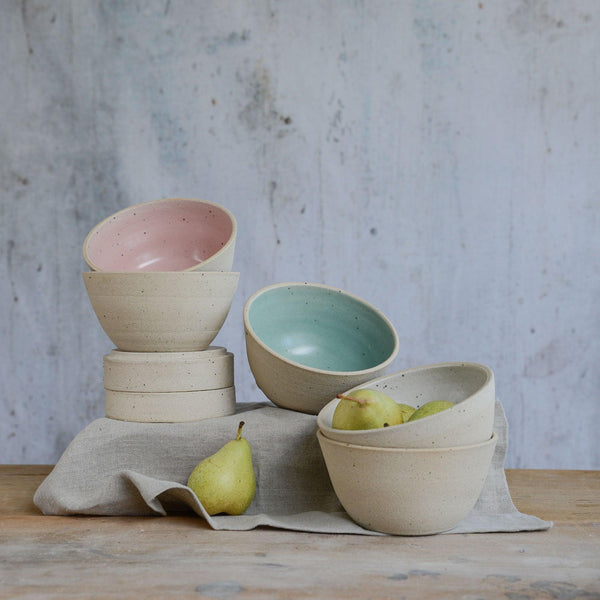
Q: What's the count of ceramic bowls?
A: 5